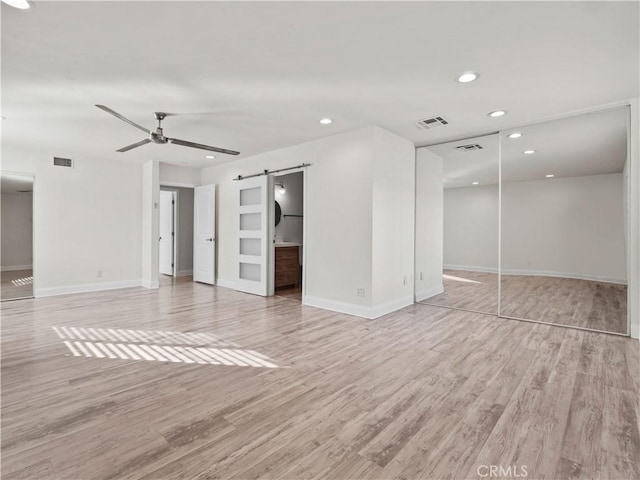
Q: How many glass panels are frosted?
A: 4